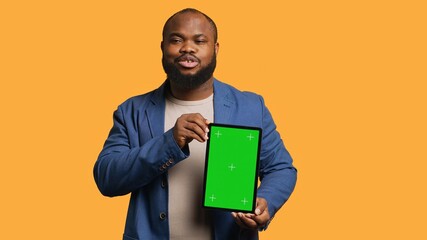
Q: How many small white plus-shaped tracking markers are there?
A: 5